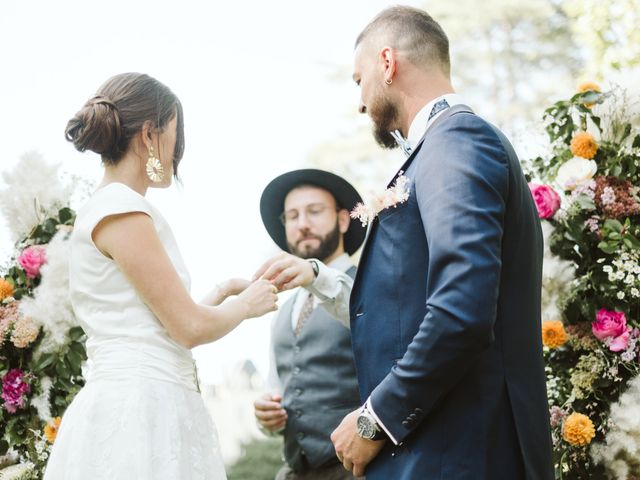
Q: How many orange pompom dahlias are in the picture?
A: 6